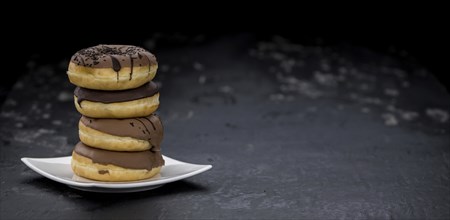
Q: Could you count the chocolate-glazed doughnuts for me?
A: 4